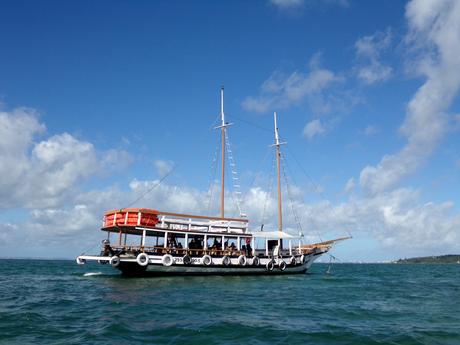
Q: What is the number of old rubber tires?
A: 12